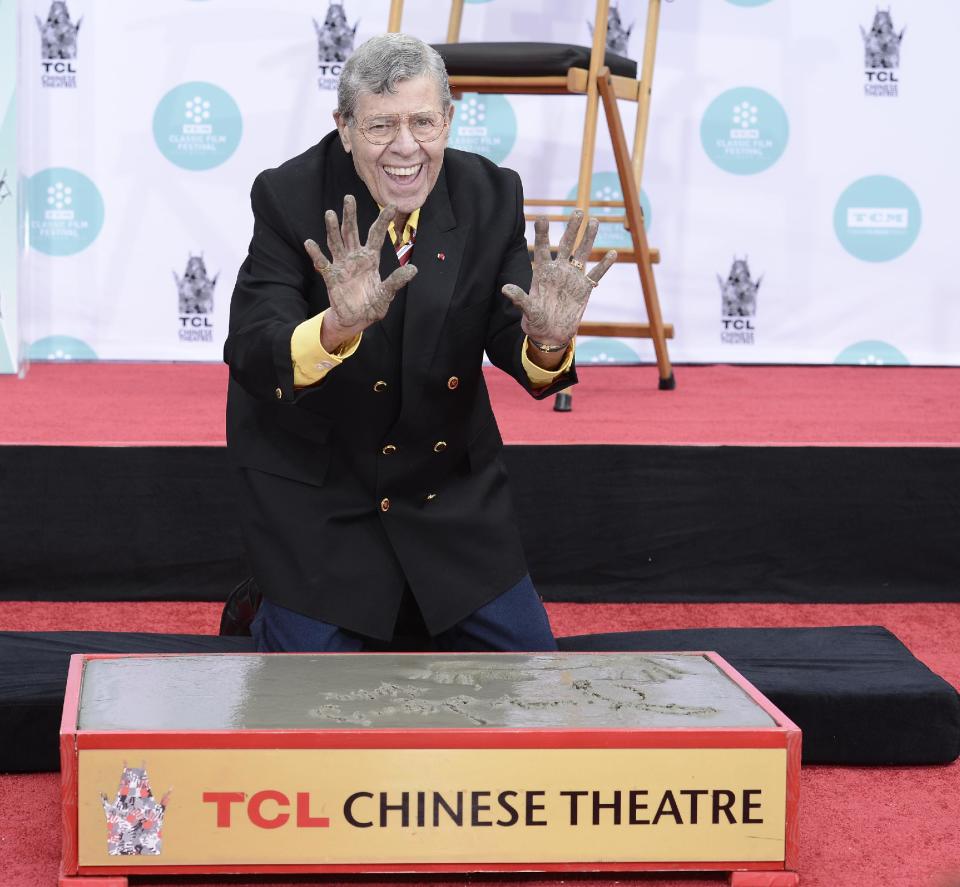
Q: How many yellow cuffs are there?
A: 2